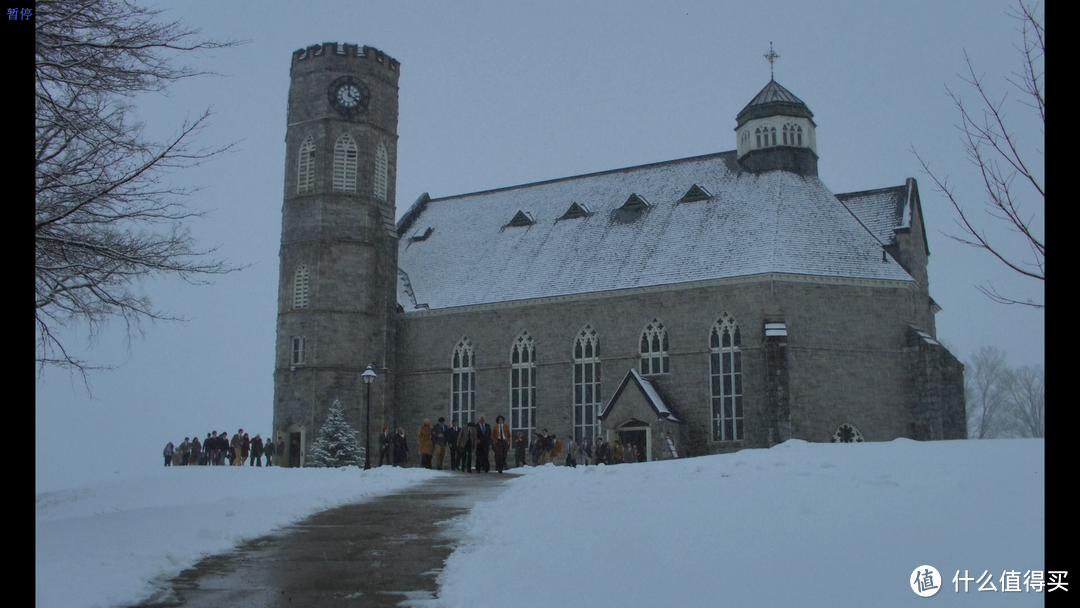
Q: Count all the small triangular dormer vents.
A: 4